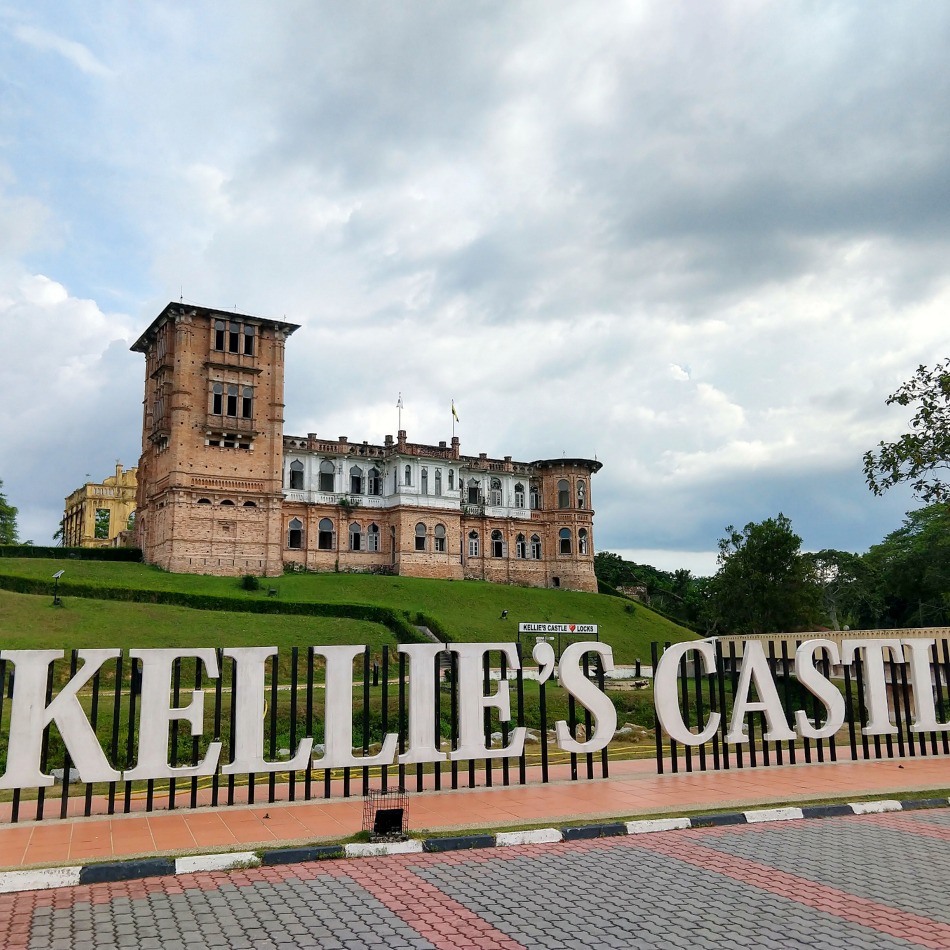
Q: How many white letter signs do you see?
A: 12